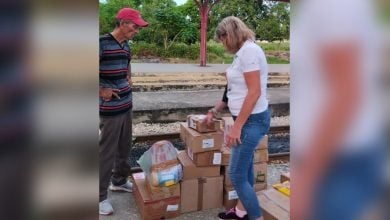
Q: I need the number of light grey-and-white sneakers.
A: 2